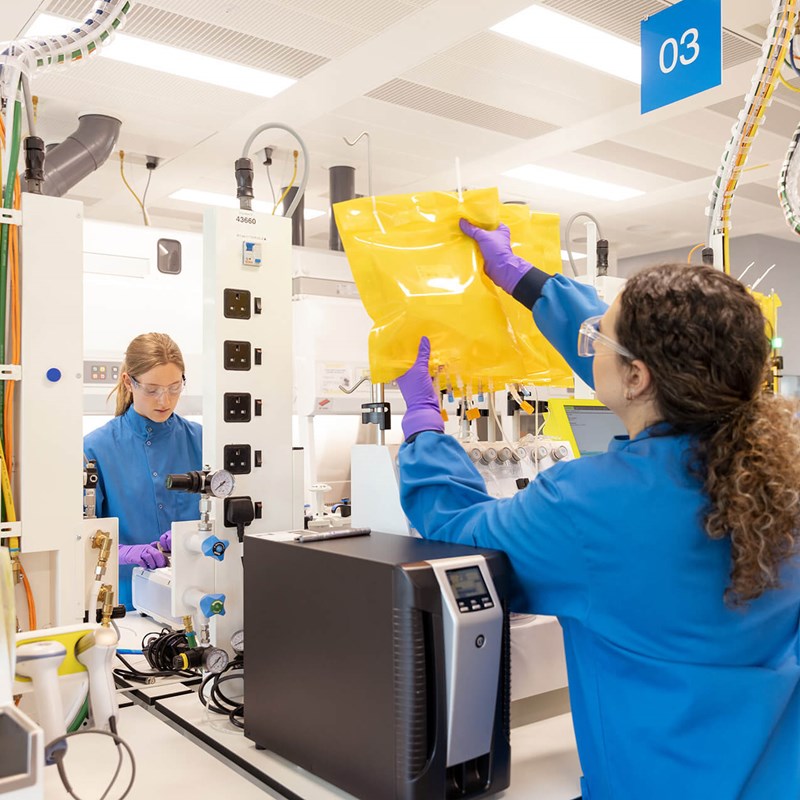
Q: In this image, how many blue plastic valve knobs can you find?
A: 2